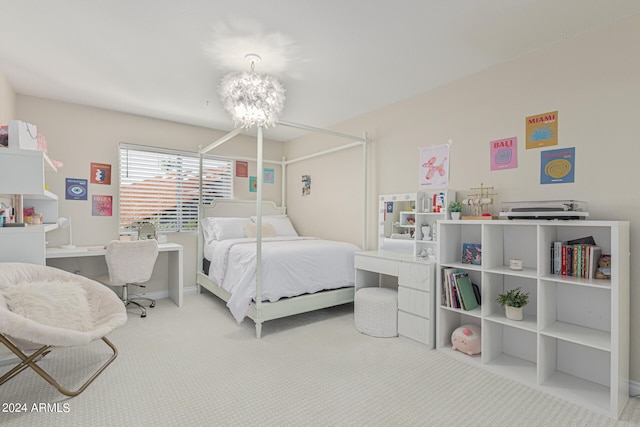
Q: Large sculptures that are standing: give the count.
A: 0